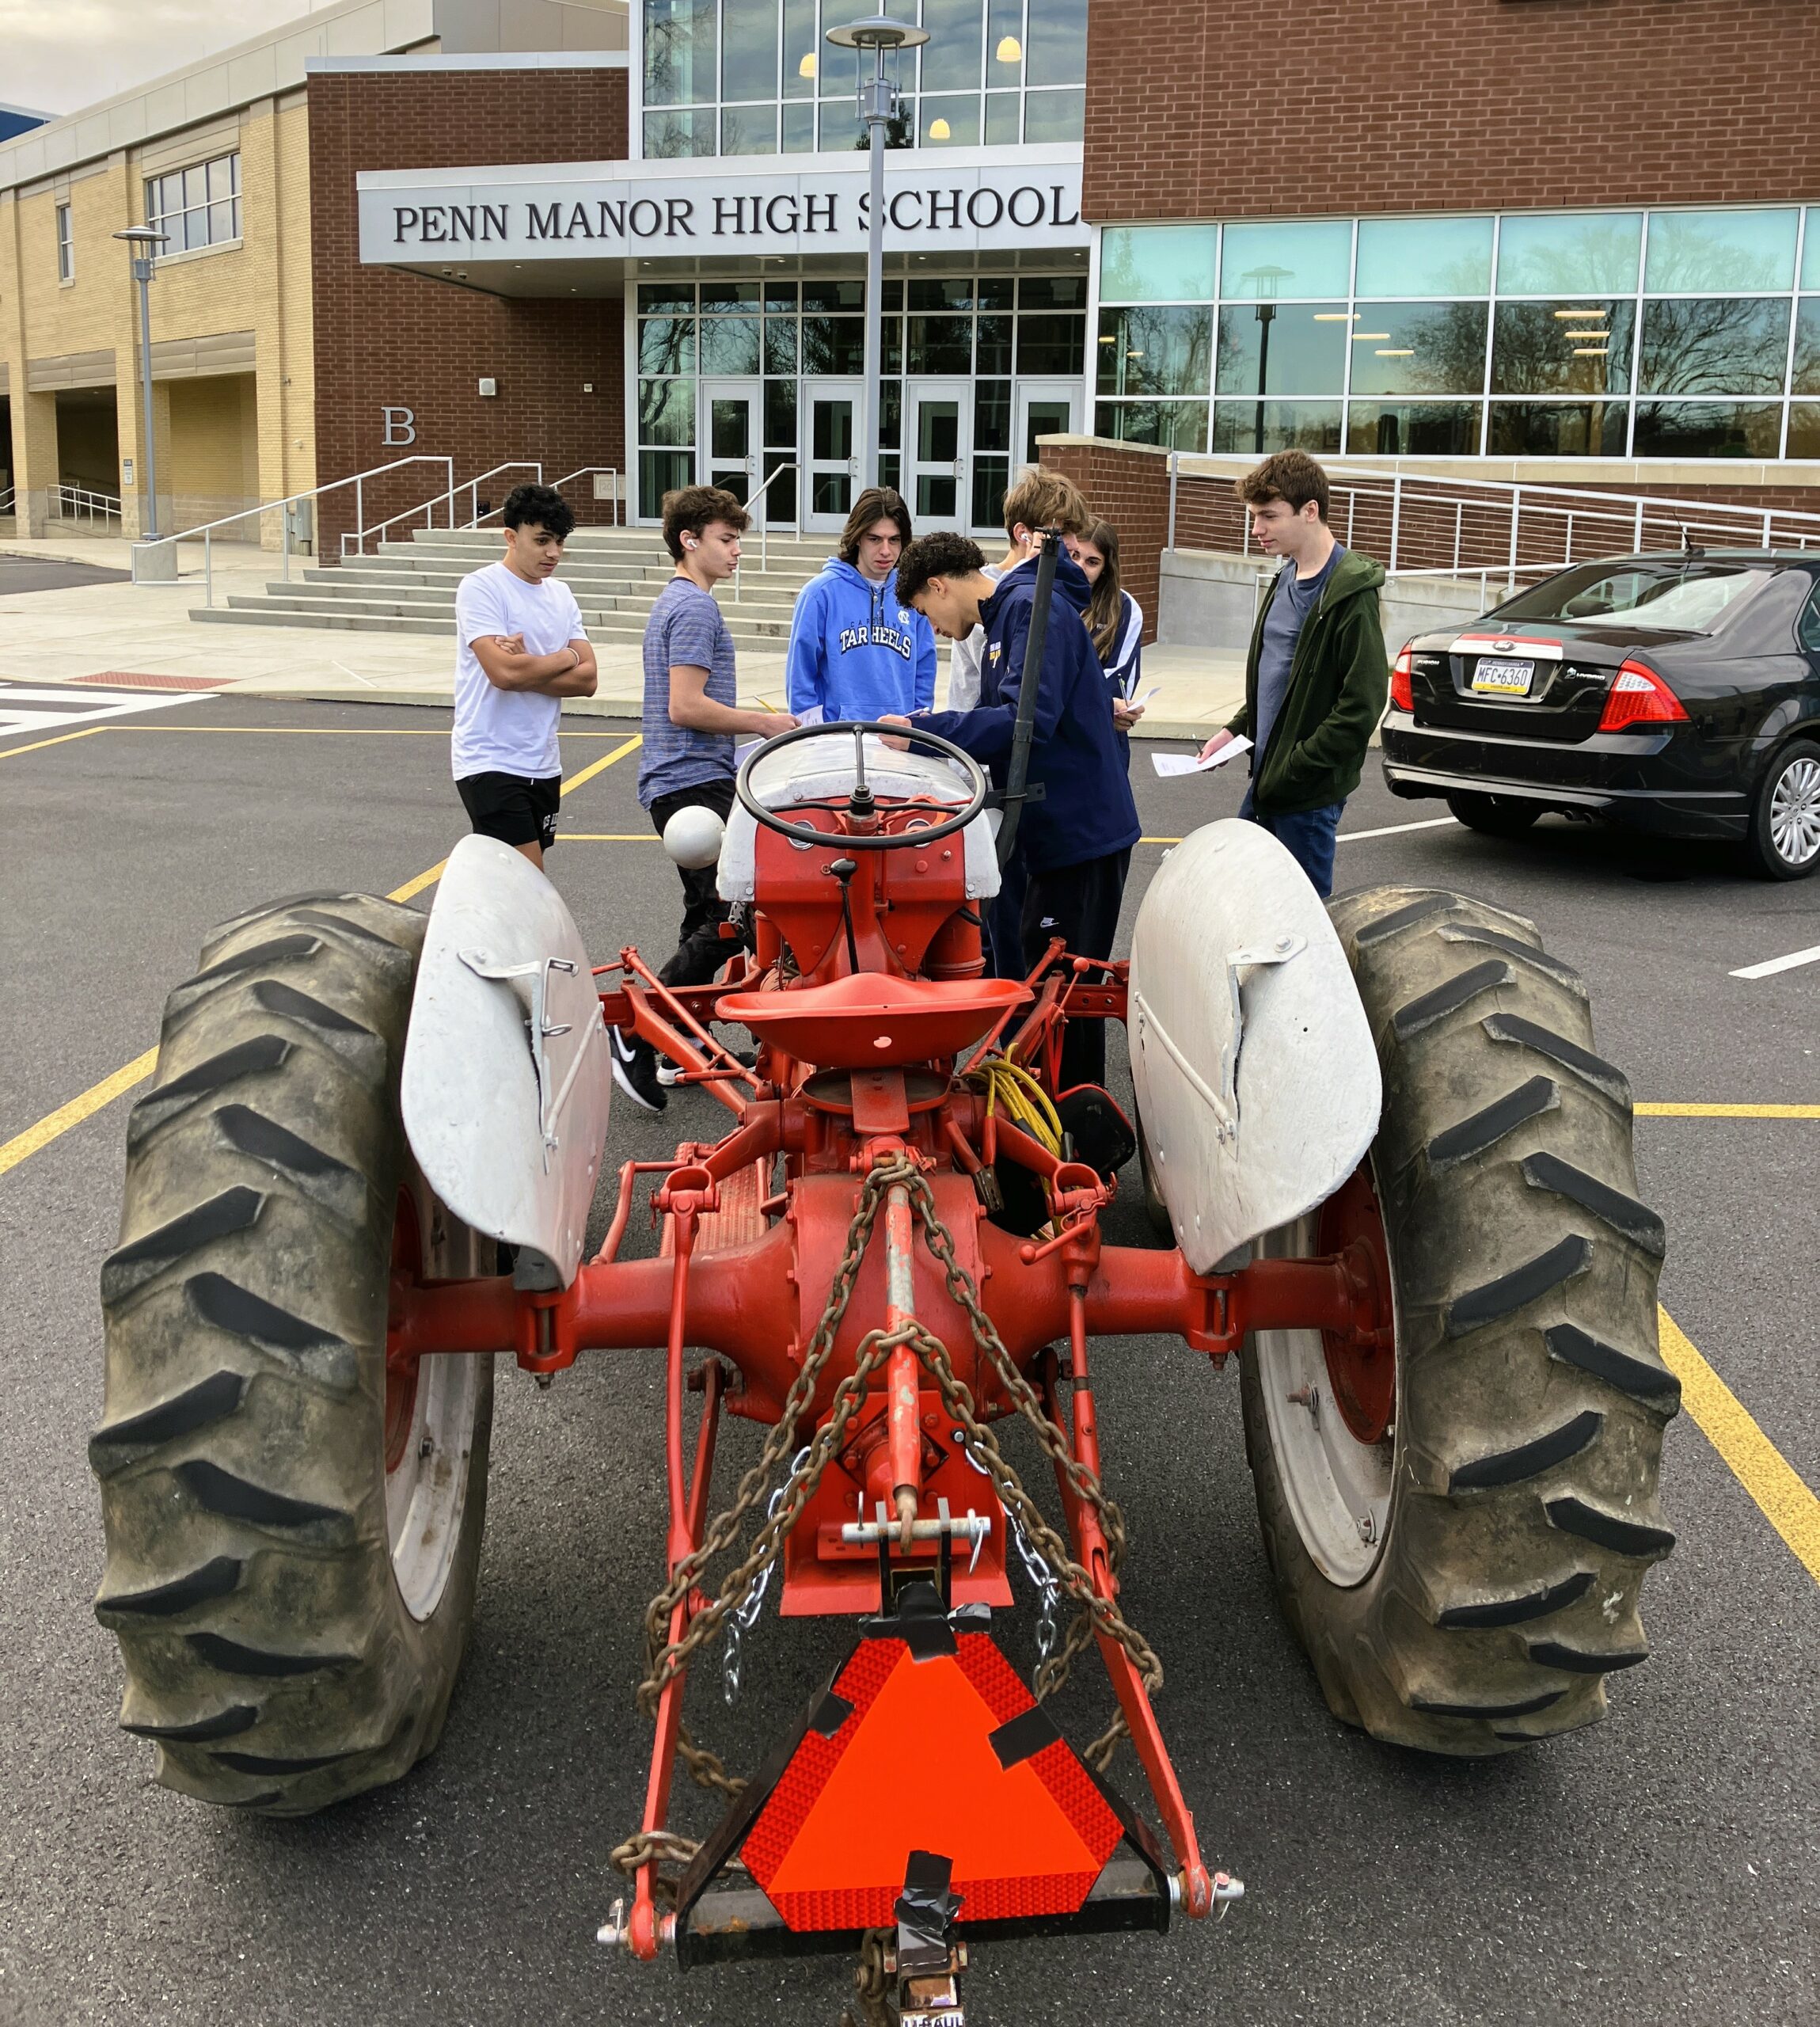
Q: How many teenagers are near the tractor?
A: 7